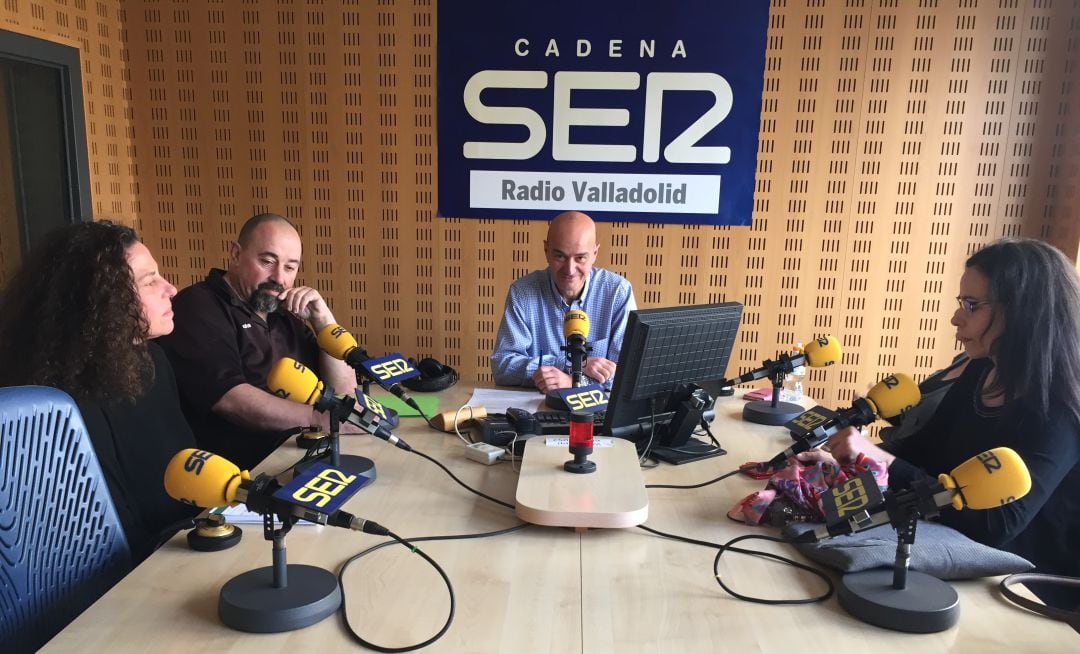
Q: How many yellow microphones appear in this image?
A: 7